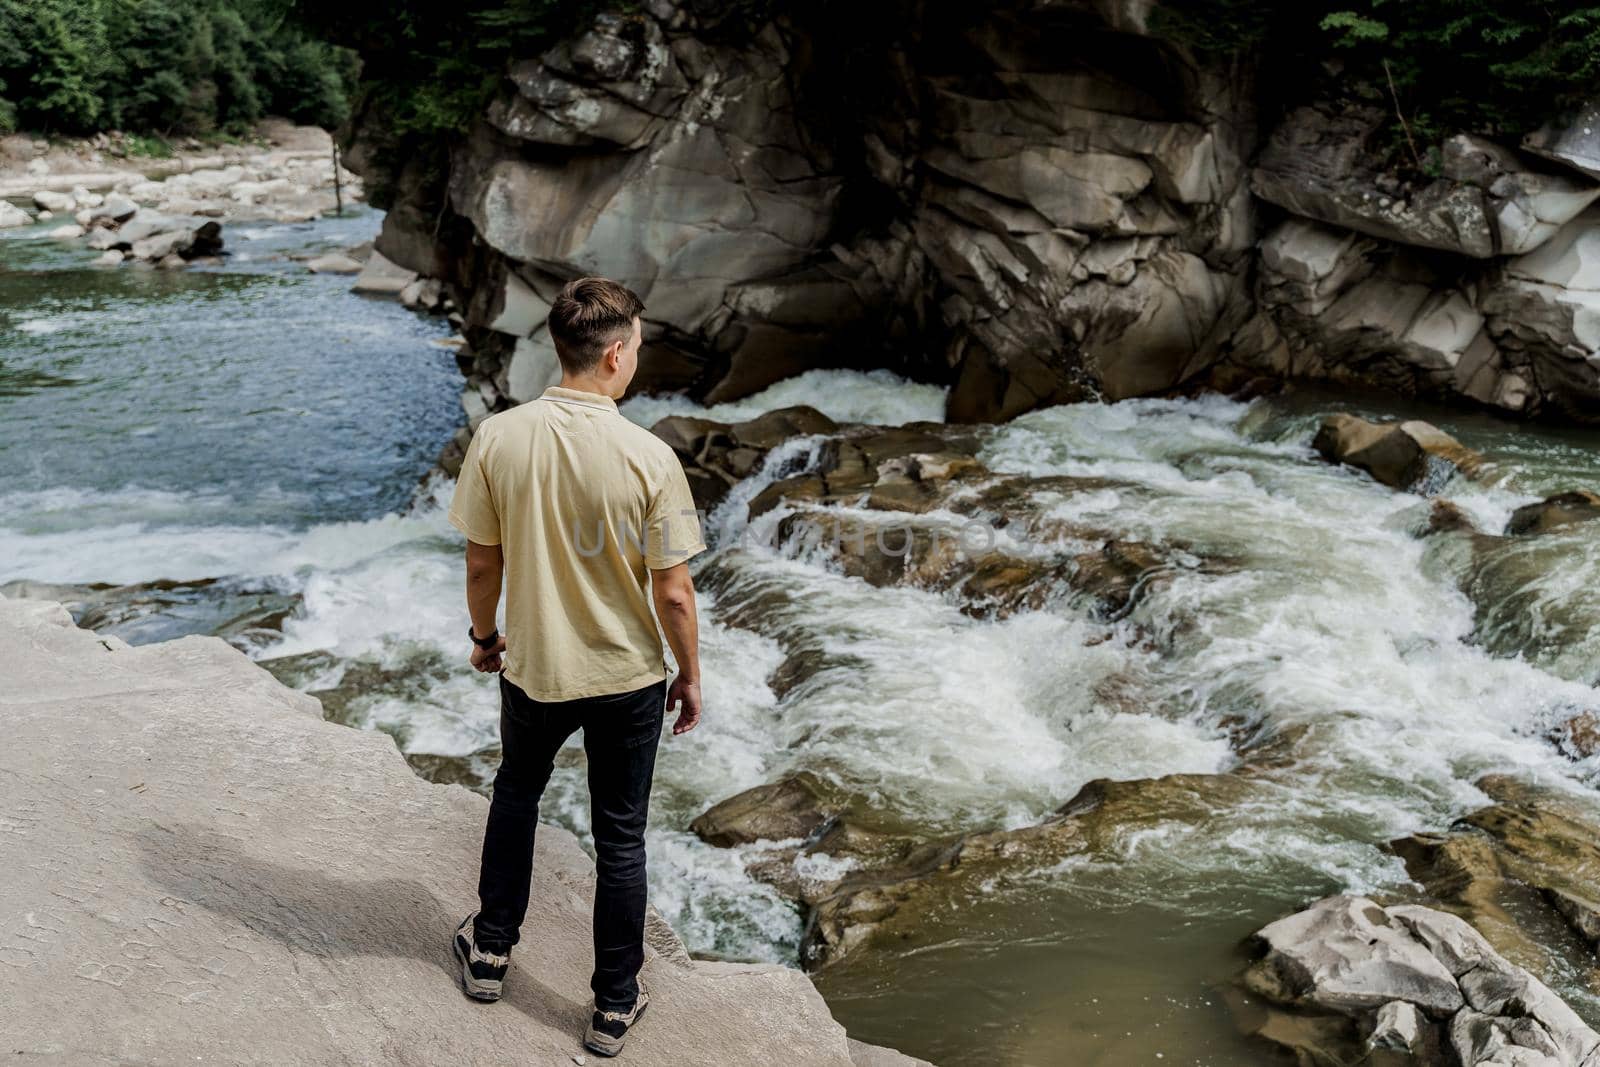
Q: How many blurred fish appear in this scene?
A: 0